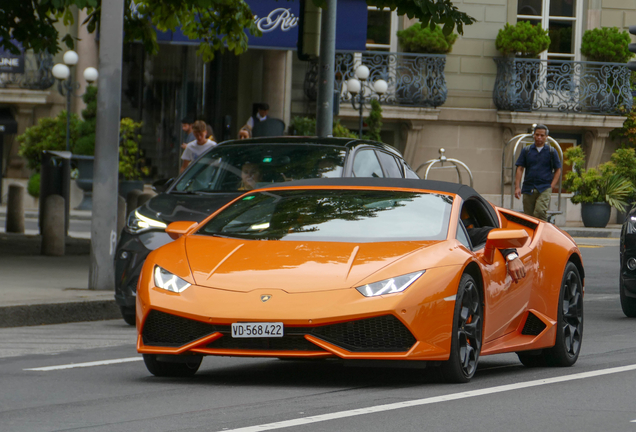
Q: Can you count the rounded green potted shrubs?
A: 3